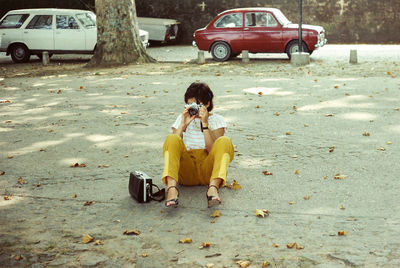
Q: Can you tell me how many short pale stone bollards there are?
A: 4